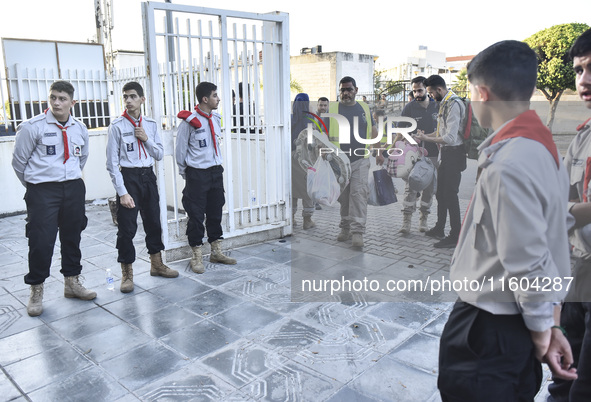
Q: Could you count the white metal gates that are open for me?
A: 1